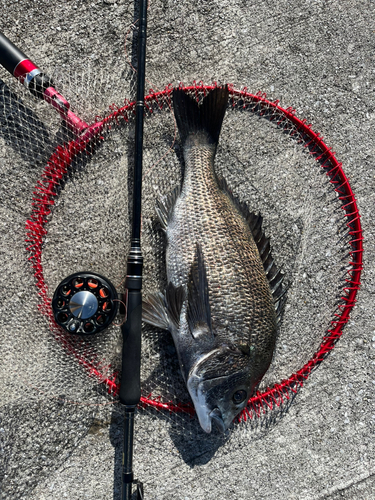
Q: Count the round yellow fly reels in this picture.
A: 0